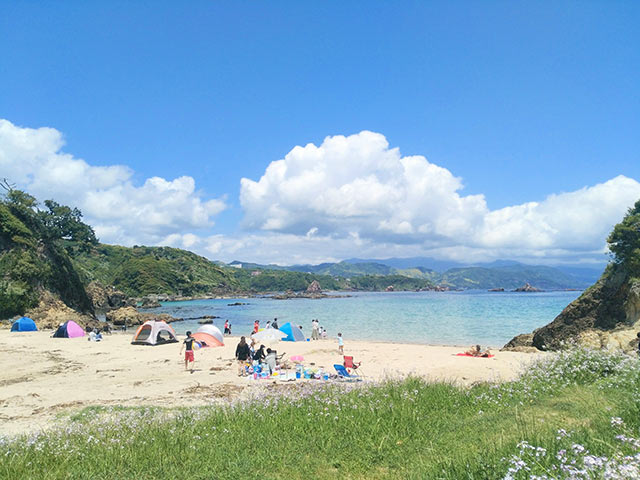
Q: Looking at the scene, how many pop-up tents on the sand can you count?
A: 5